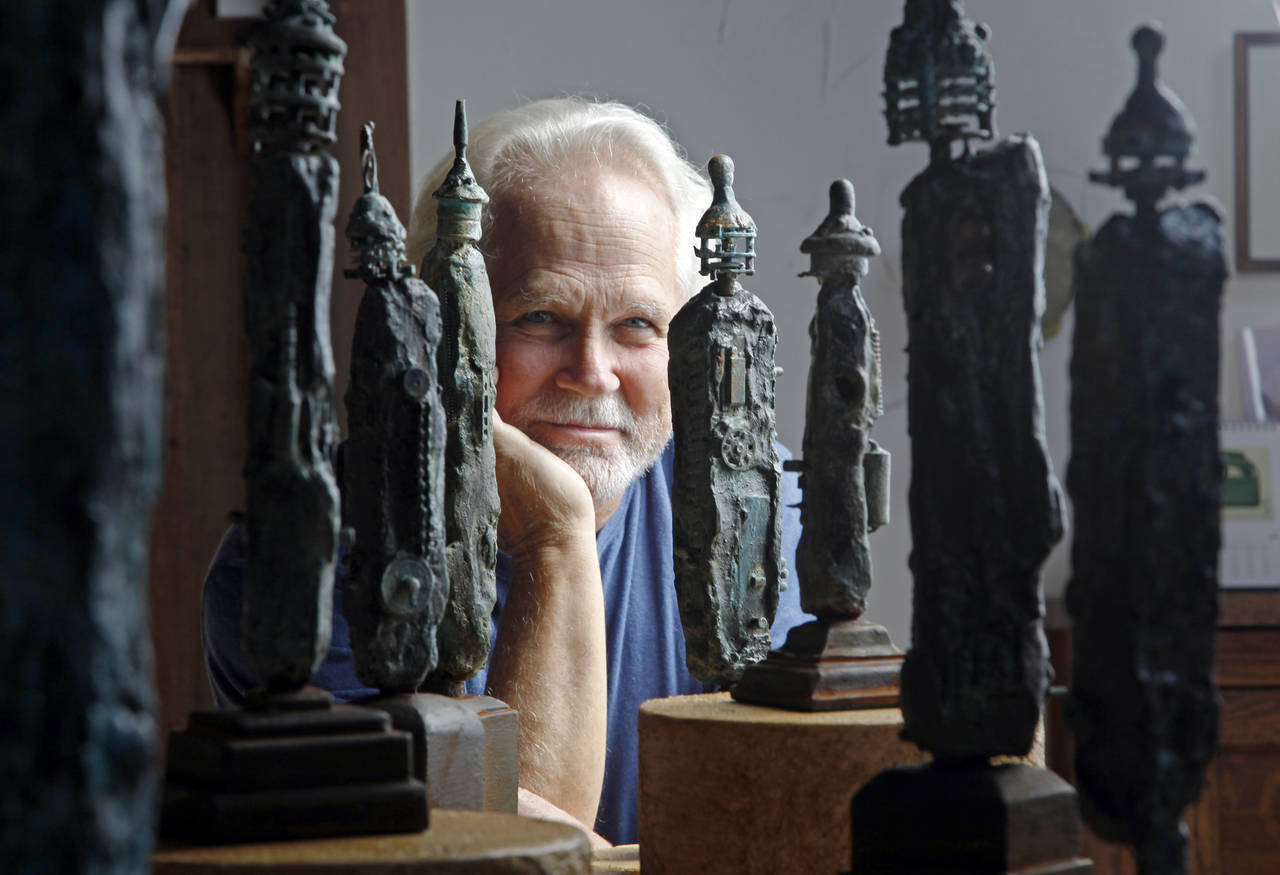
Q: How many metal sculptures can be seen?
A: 8